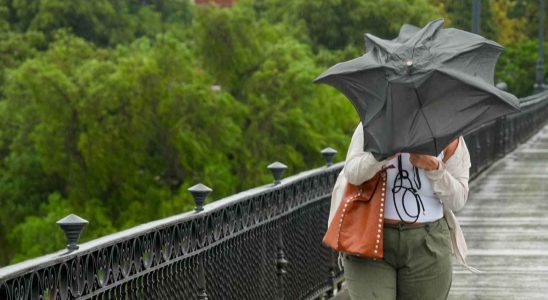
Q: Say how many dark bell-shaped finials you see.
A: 4